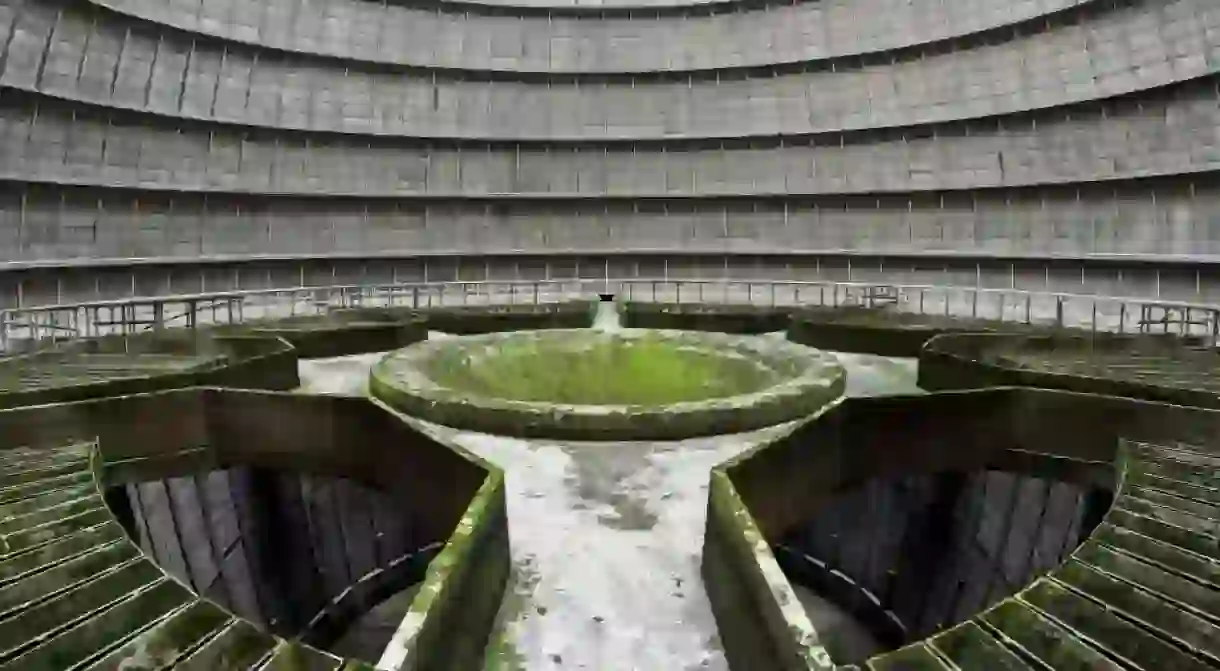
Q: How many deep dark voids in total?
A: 2